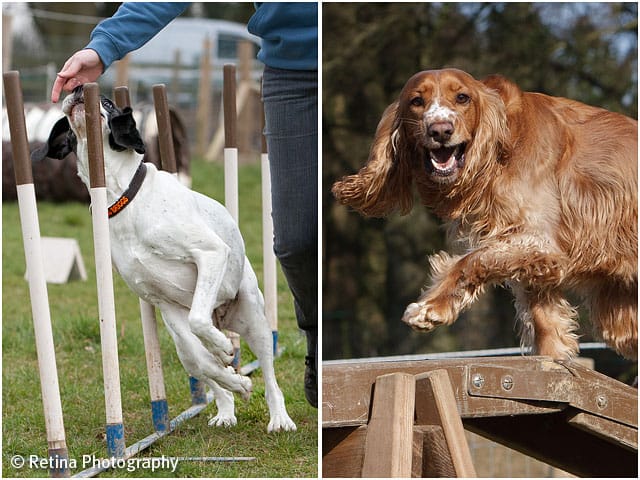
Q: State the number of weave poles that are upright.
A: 6